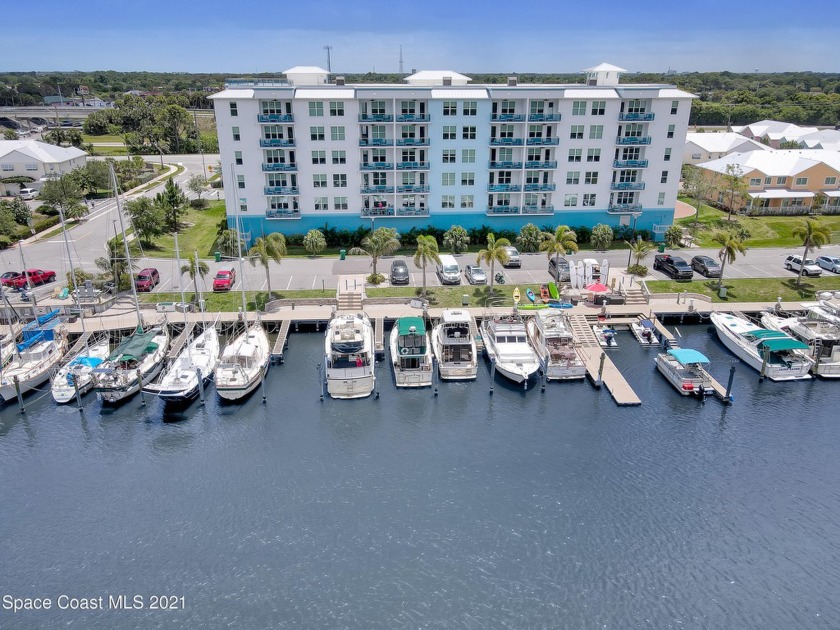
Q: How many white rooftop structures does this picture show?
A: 3